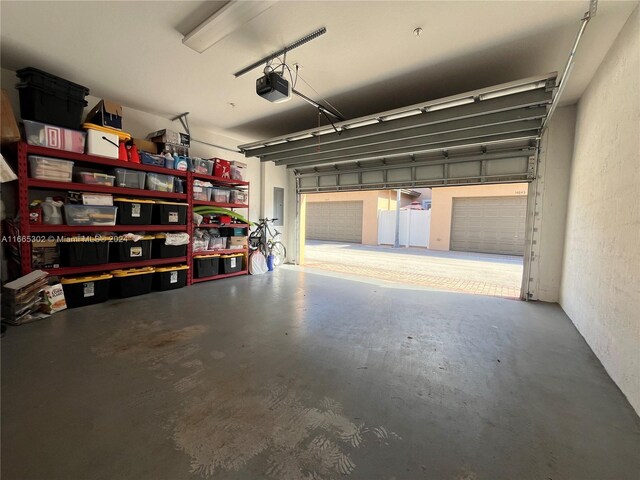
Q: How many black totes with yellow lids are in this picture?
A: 10